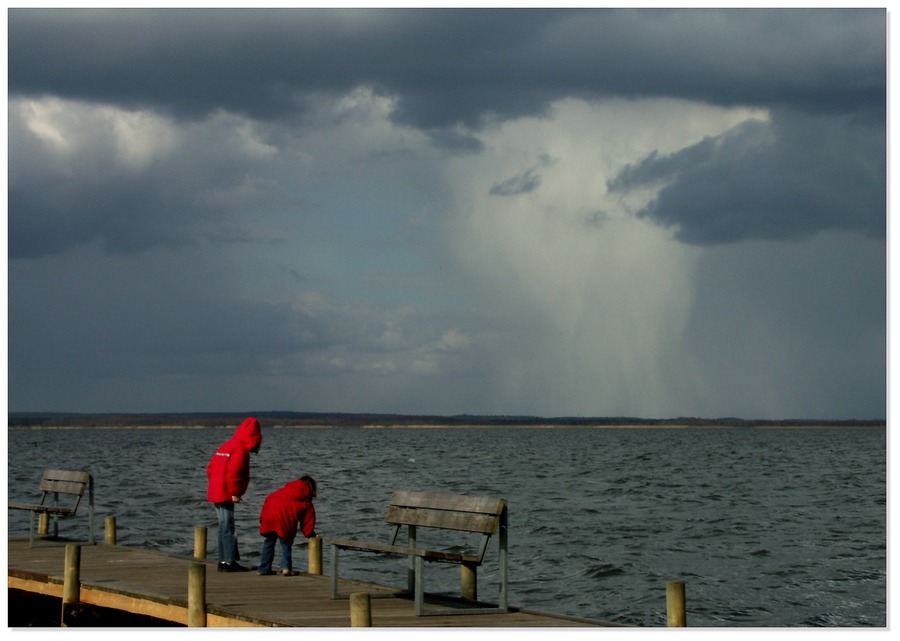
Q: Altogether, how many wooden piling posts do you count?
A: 9